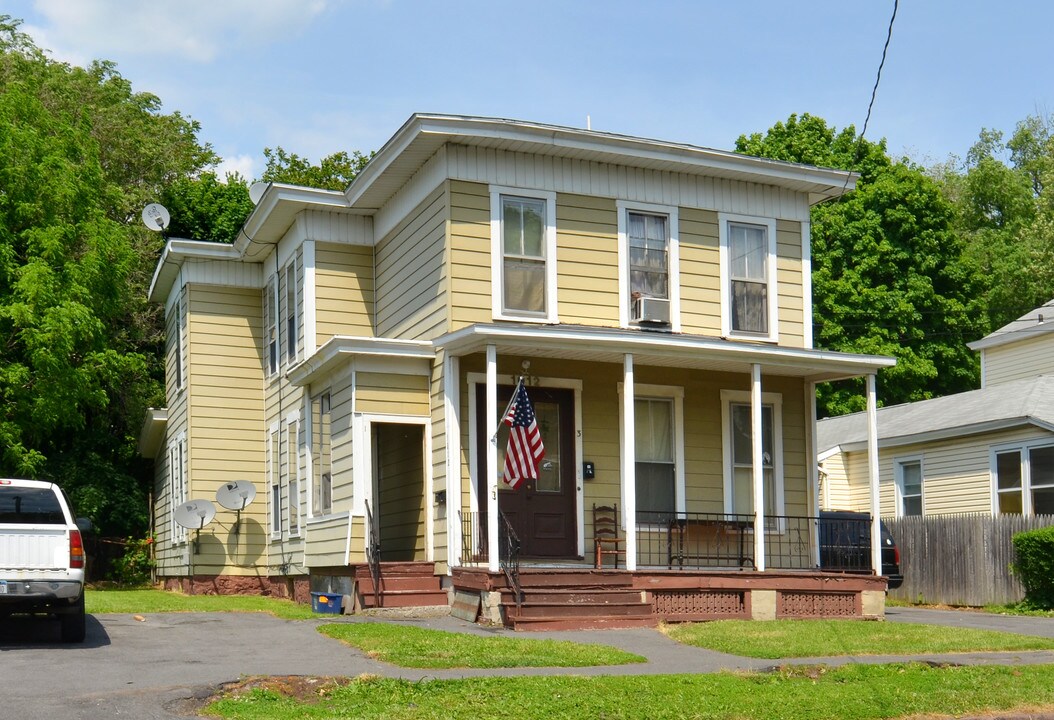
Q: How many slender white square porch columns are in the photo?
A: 4